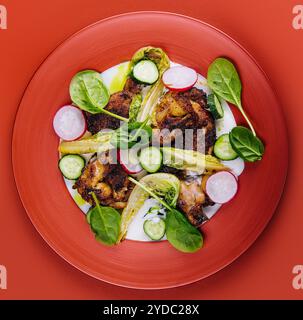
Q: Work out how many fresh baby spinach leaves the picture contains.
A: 6